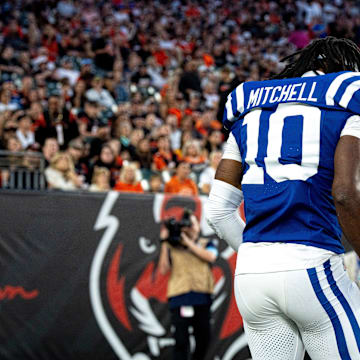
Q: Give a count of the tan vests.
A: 1